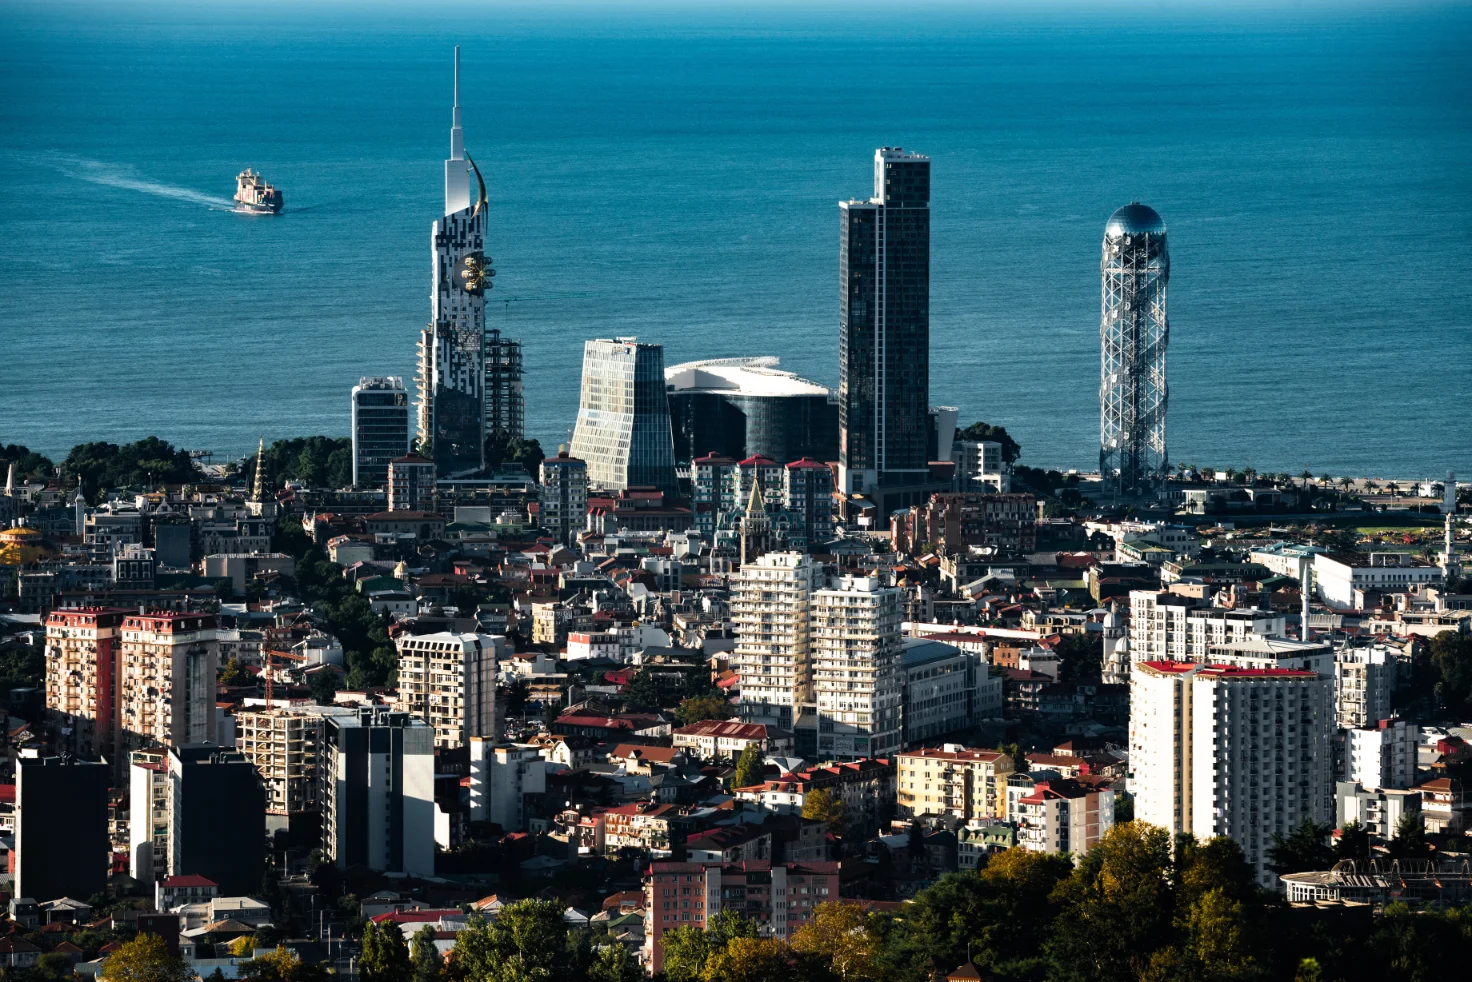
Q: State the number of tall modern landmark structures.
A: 3